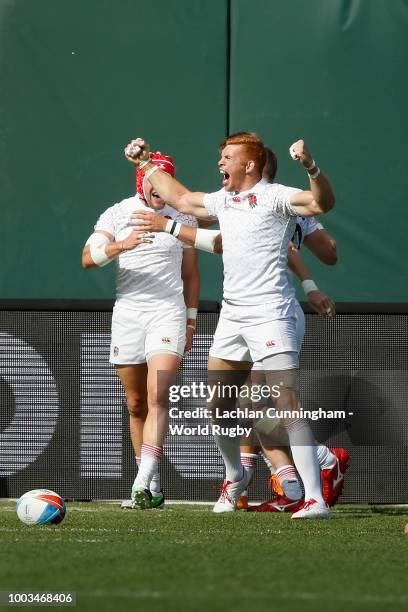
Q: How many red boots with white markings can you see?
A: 2